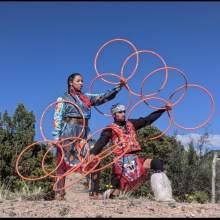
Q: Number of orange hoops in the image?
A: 12